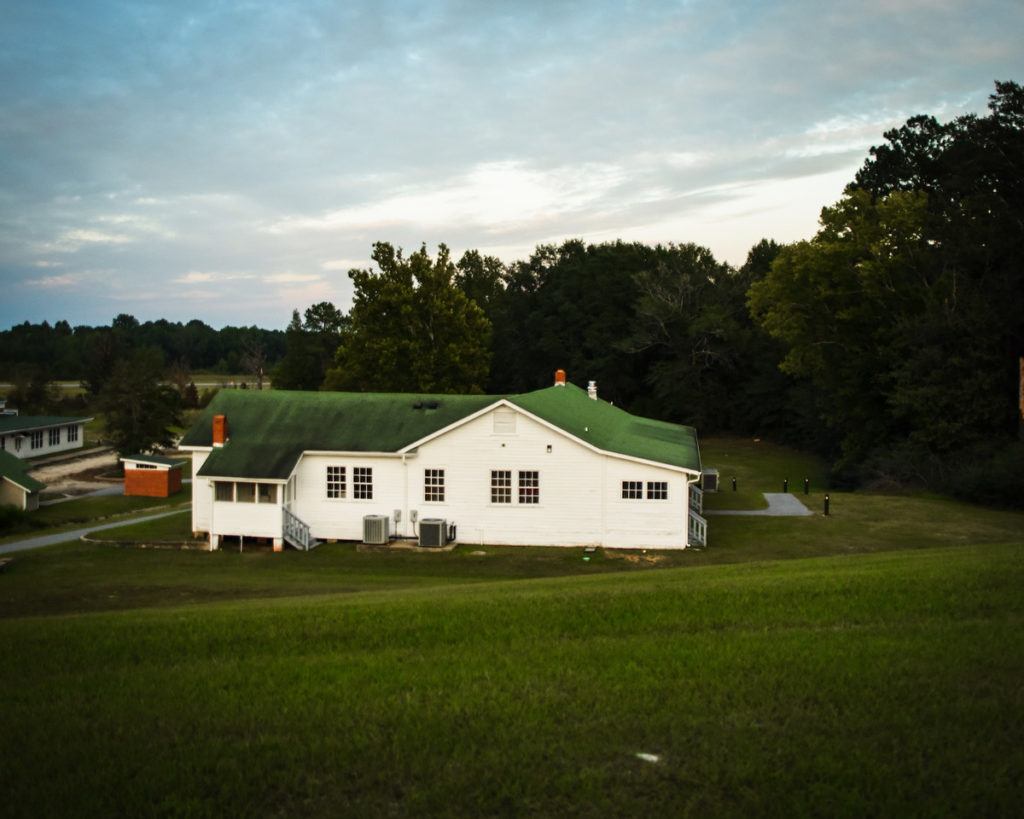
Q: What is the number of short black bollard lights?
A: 4